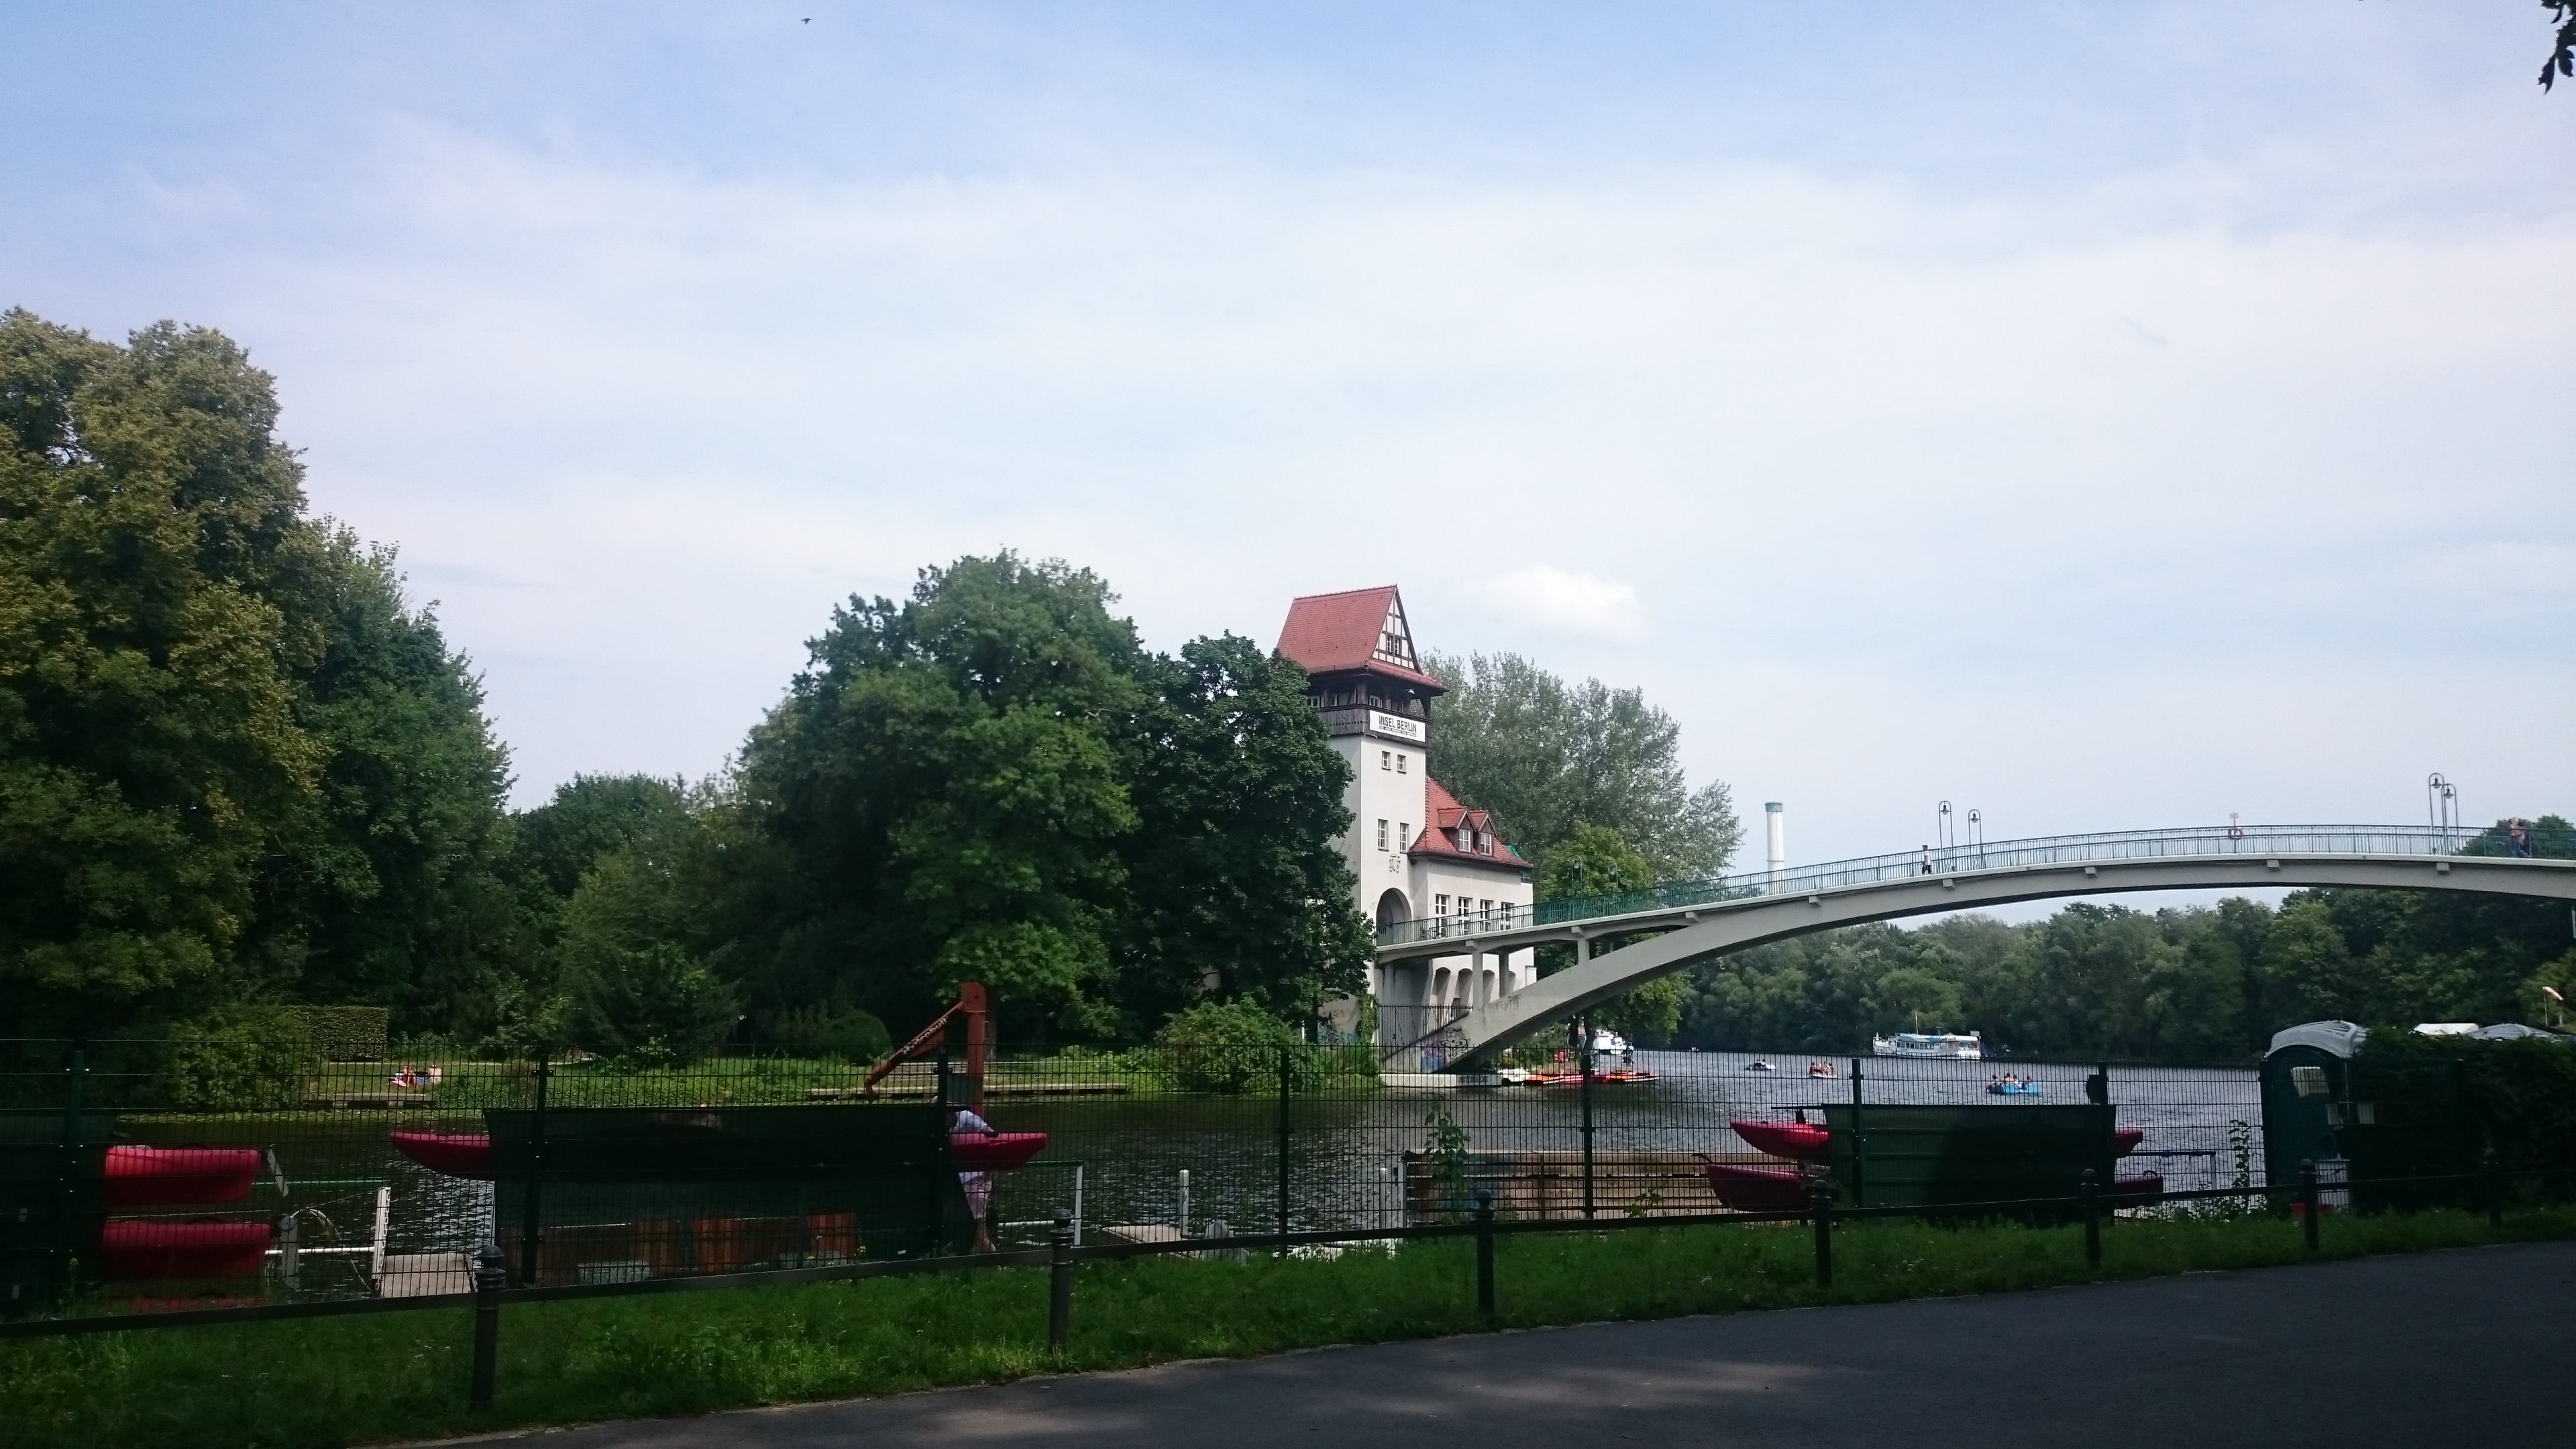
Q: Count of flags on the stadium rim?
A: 0